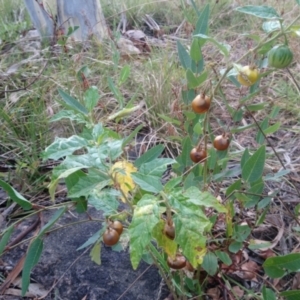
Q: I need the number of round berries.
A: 9